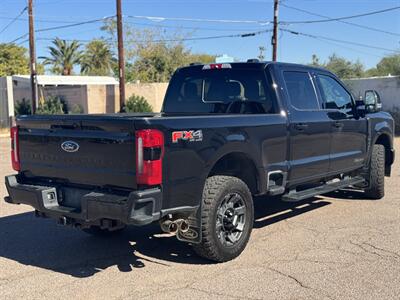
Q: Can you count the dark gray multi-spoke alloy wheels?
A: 1